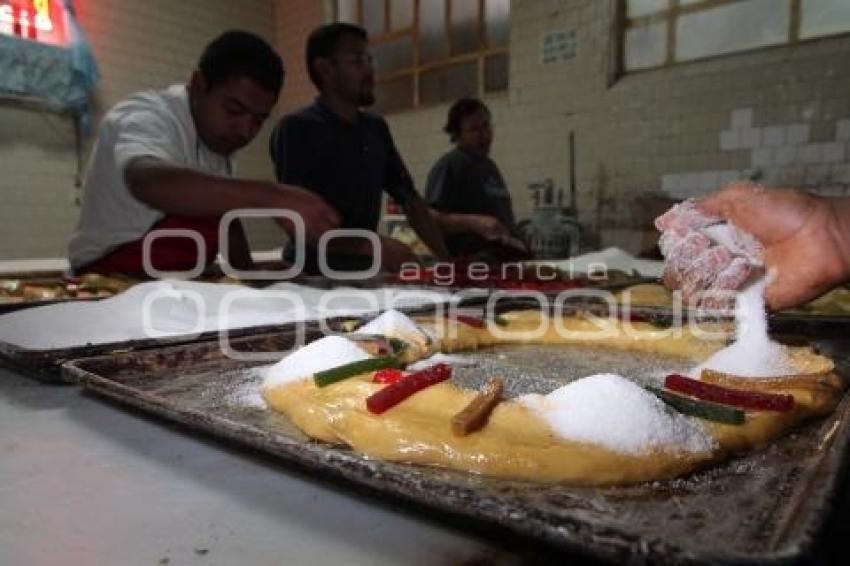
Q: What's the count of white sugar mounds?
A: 4